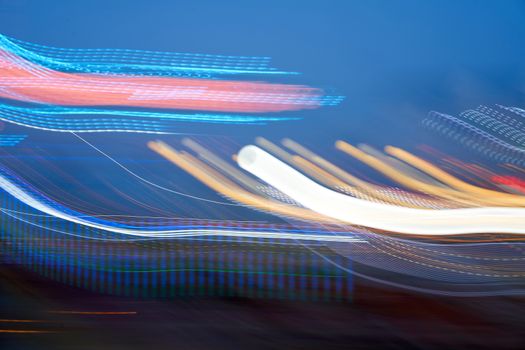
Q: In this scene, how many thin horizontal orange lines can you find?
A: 3